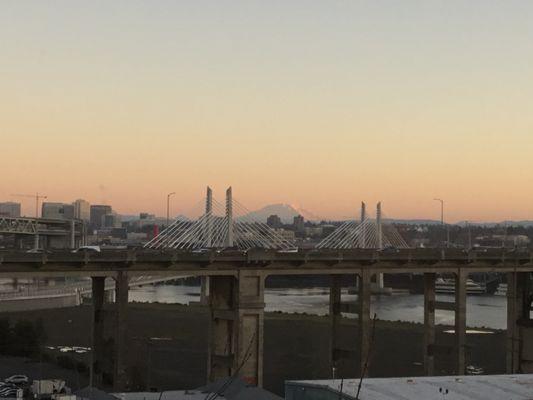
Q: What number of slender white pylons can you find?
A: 4